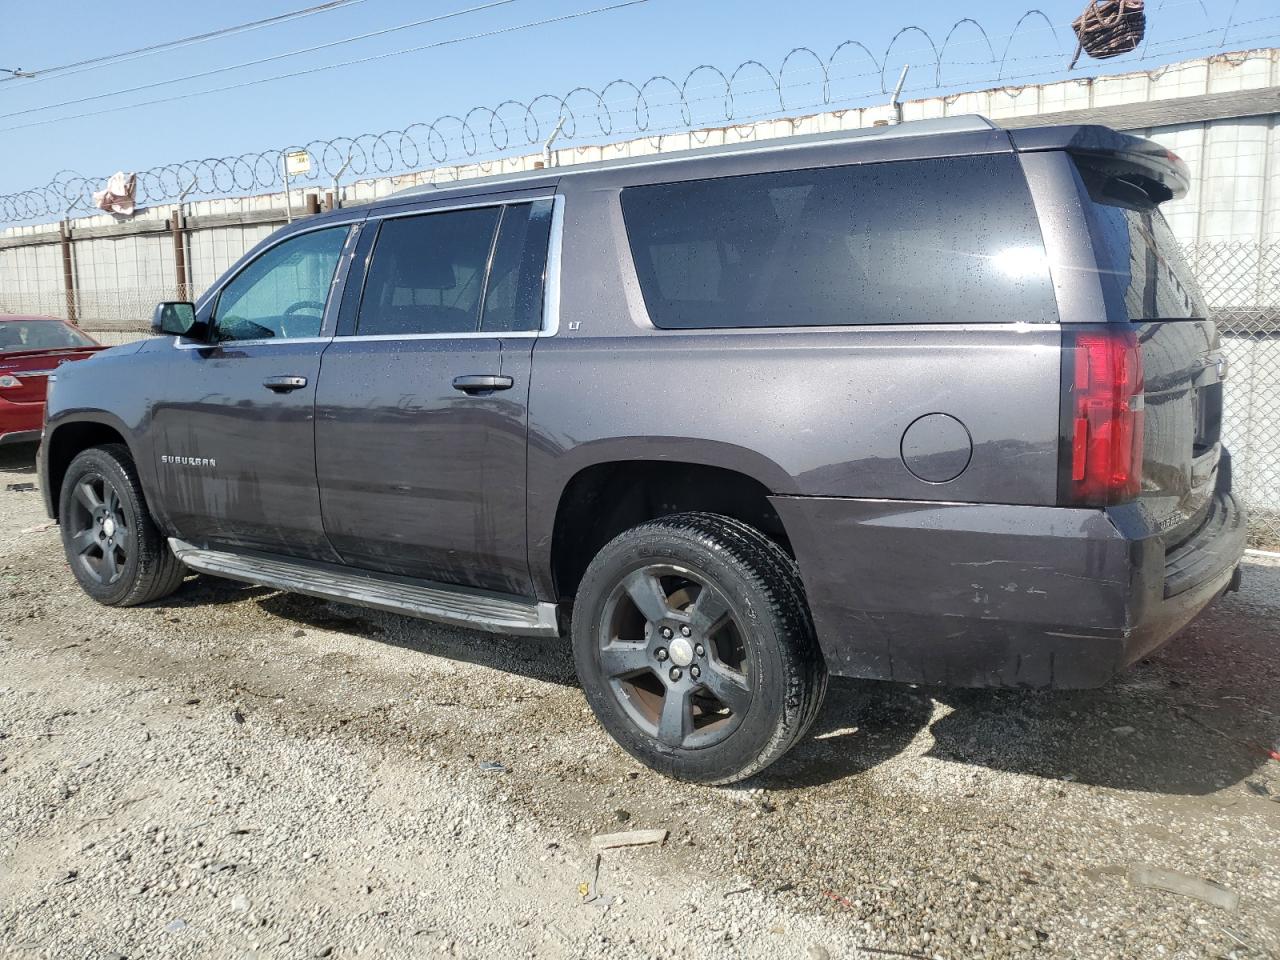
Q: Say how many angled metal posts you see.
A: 5